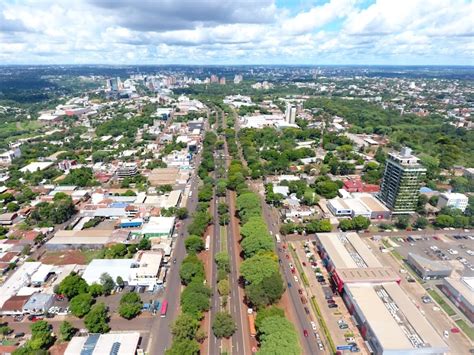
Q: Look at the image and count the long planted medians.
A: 3